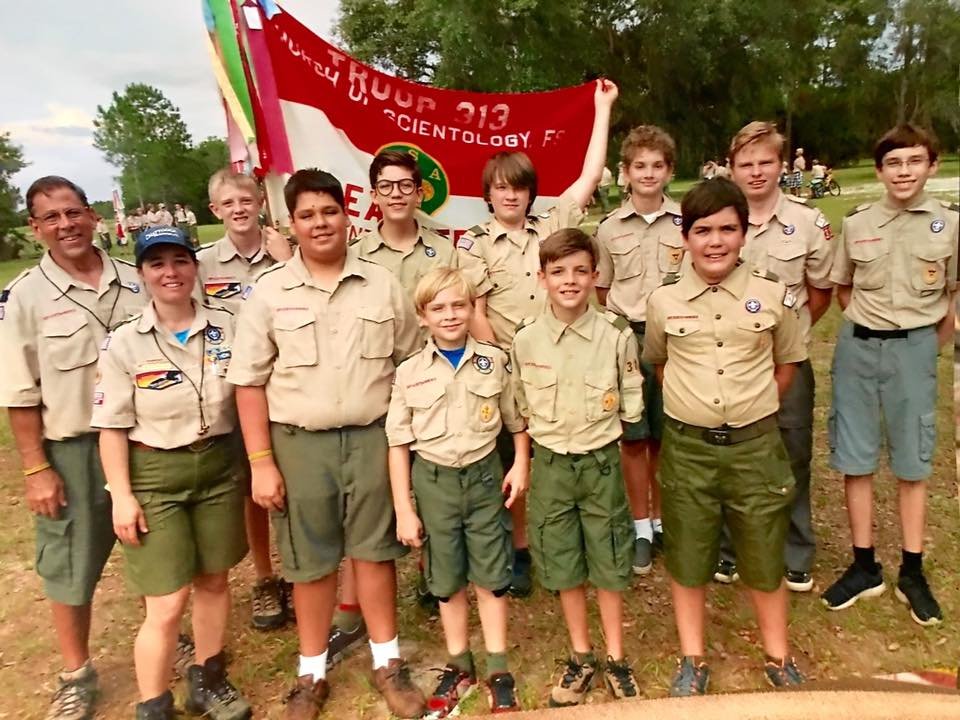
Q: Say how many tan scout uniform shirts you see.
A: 12